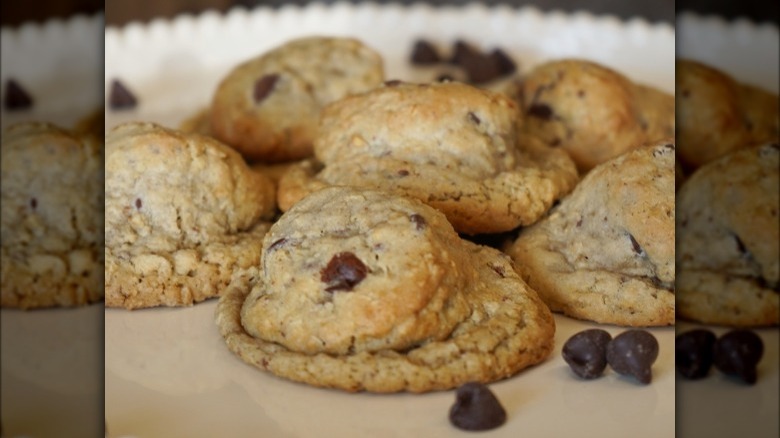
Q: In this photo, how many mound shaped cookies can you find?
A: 6